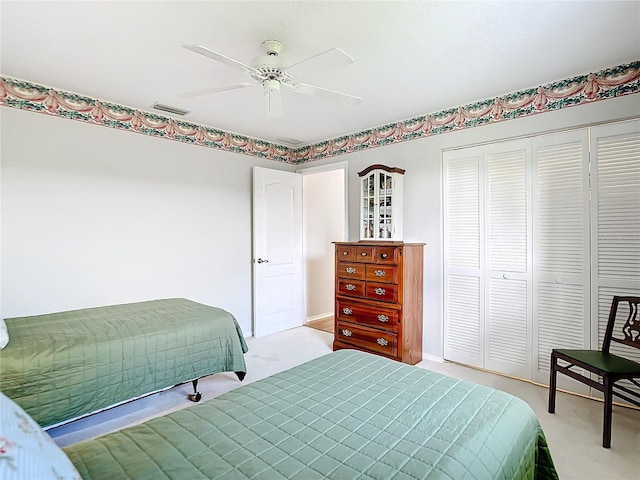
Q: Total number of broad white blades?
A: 5